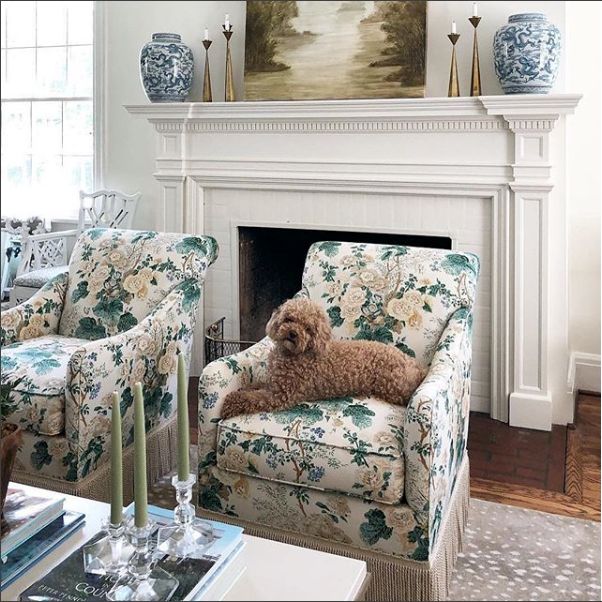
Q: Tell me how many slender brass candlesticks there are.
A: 4